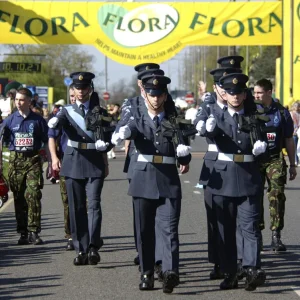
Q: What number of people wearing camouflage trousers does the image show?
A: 3